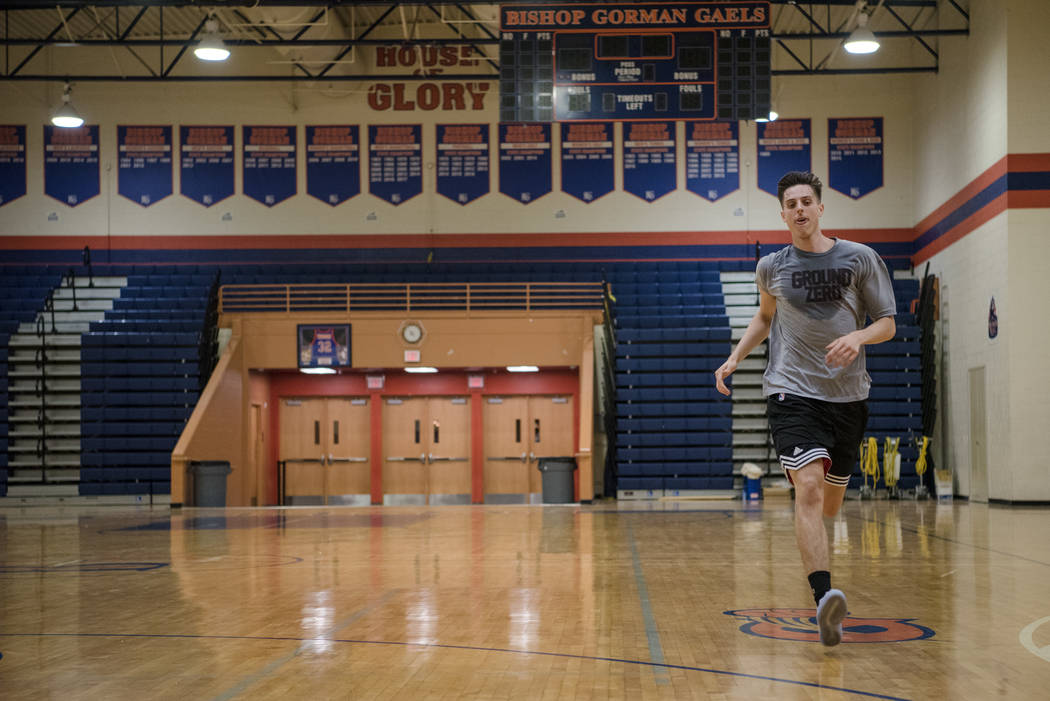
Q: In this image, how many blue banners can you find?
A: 14